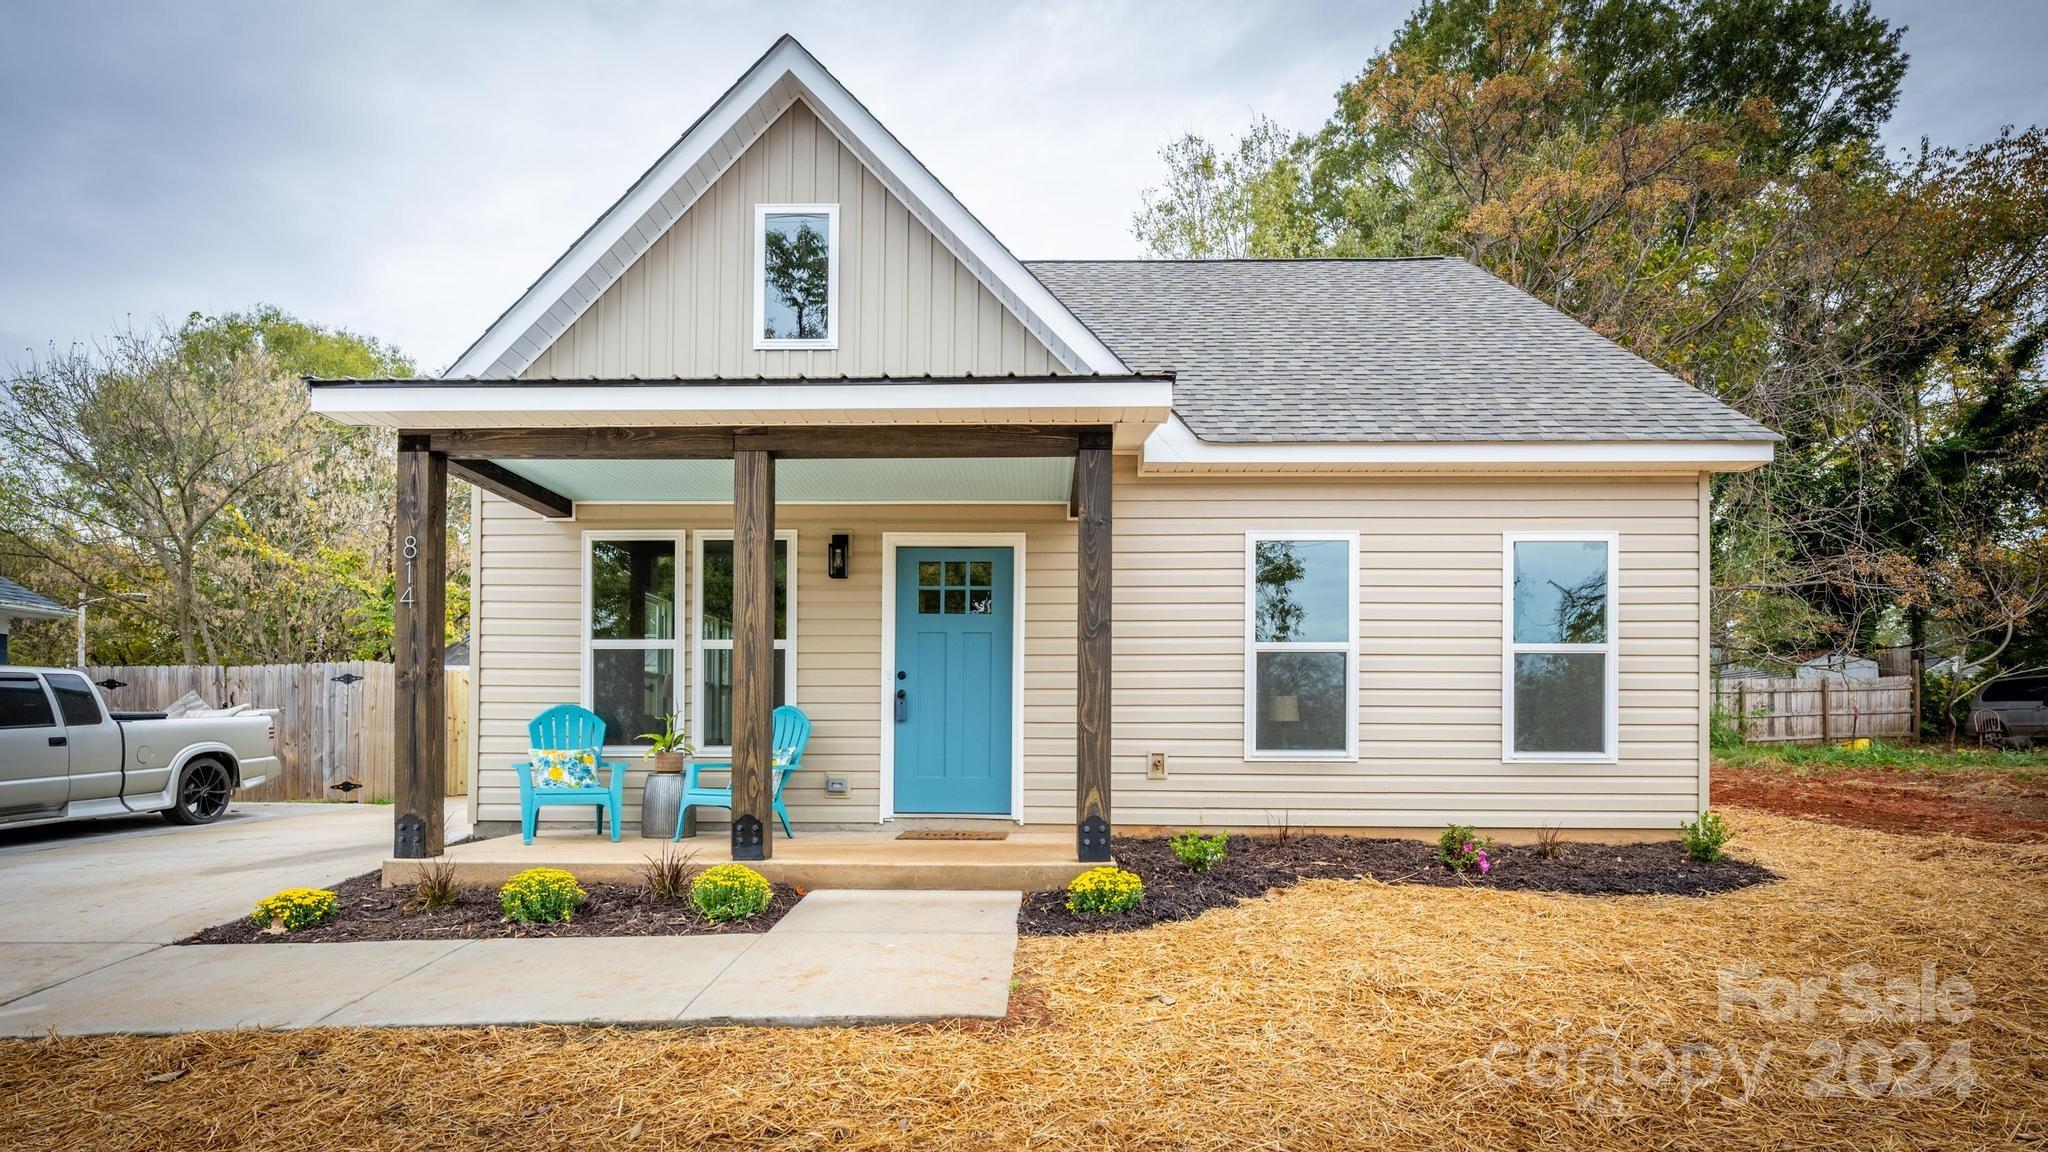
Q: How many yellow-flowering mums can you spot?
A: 4